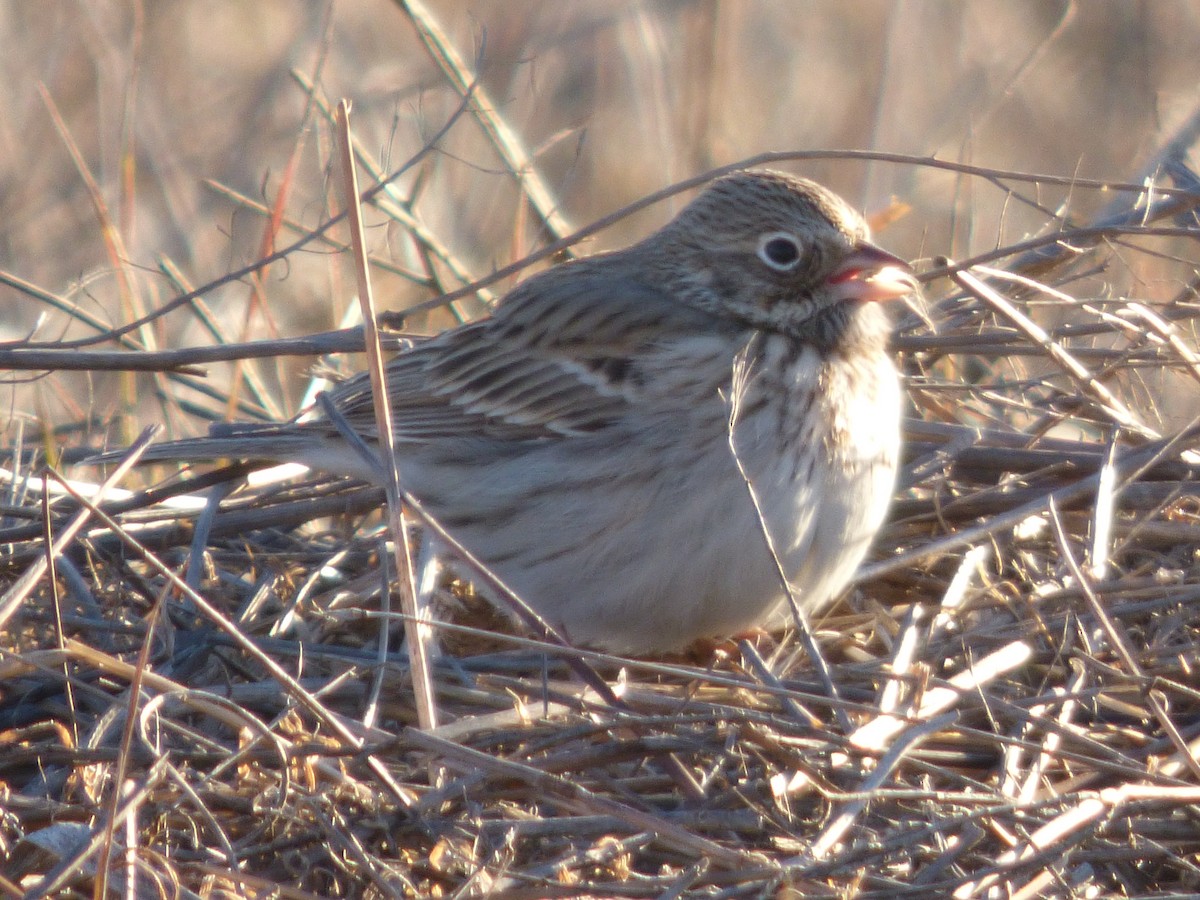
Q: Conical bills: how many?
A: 1